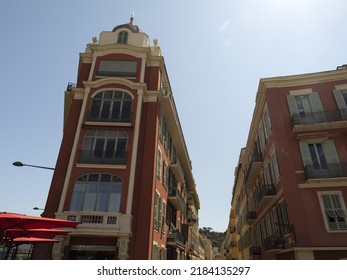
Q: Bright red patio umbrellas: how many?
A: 3